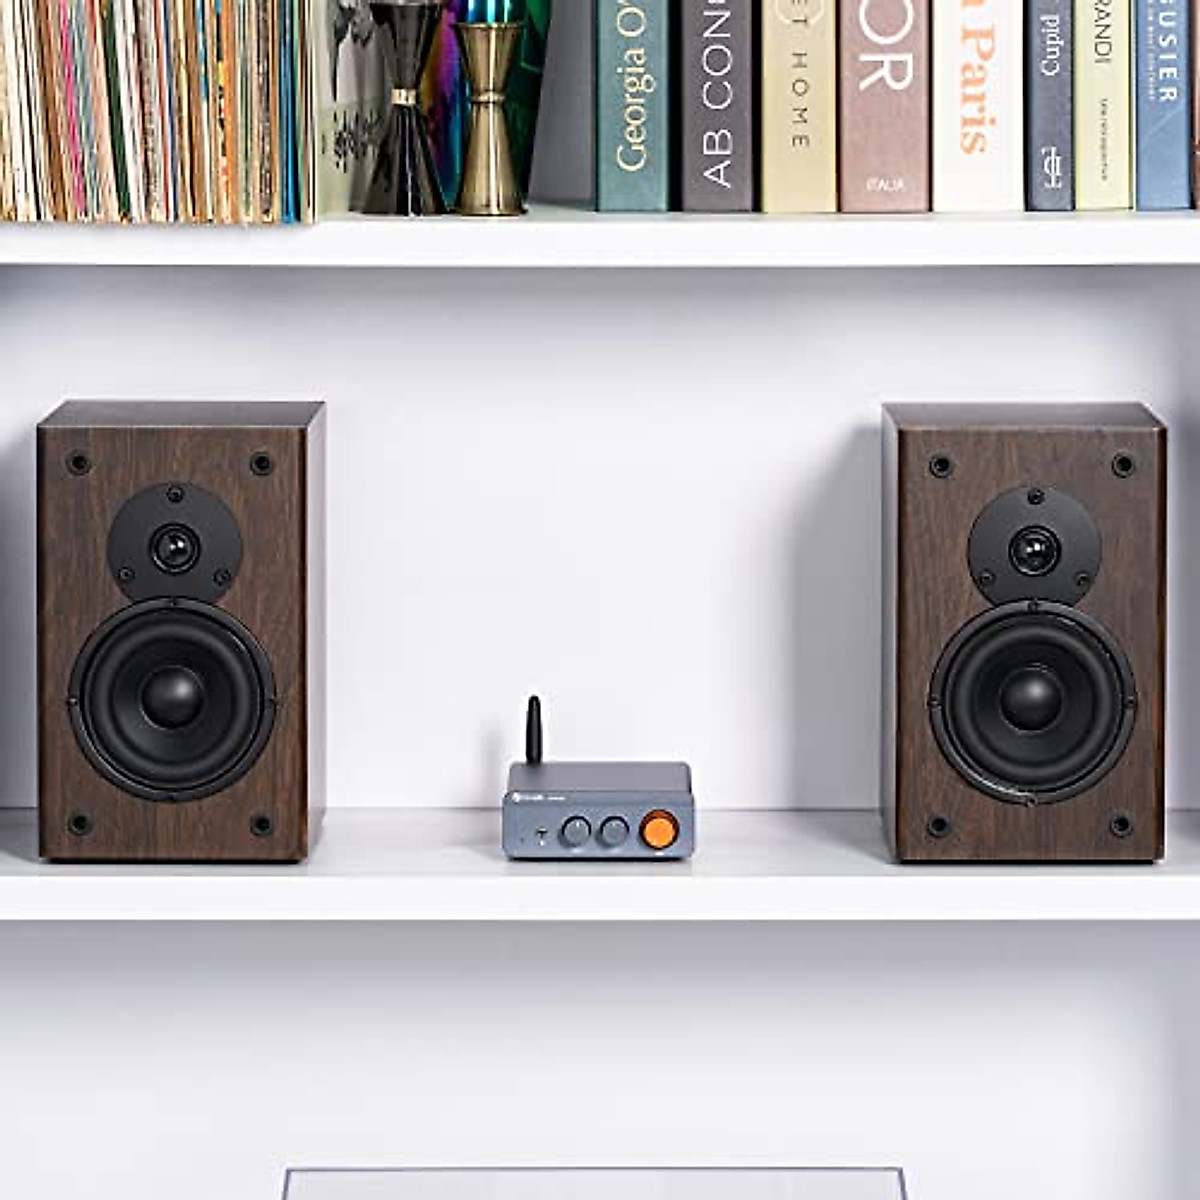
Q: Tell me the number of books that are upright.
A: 8